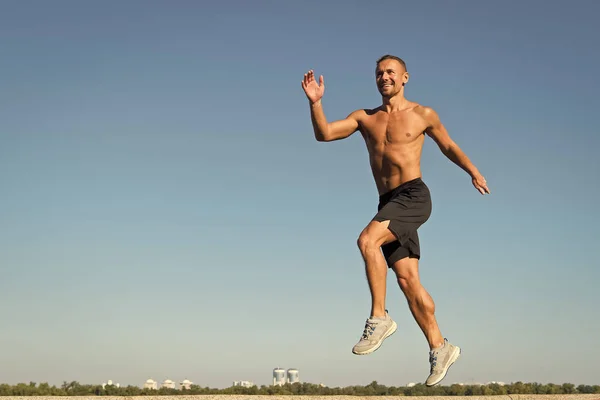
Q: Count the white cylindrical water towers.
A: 2